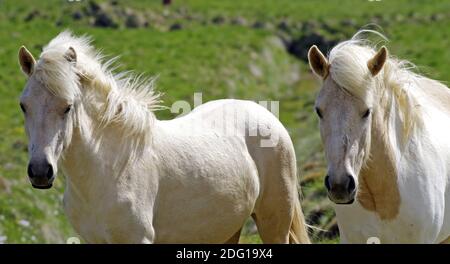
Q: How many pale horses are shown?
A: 2